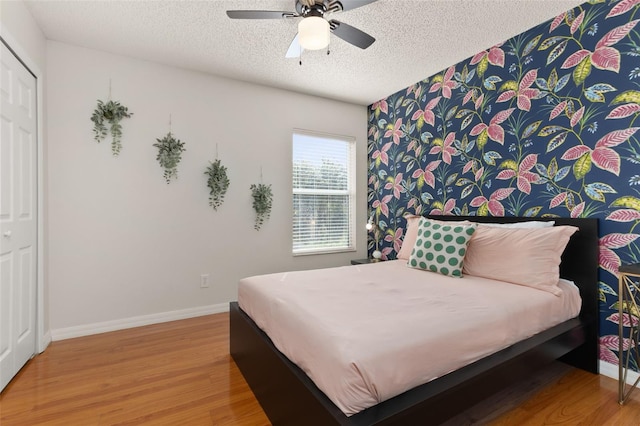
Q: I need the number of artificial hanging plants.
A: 4